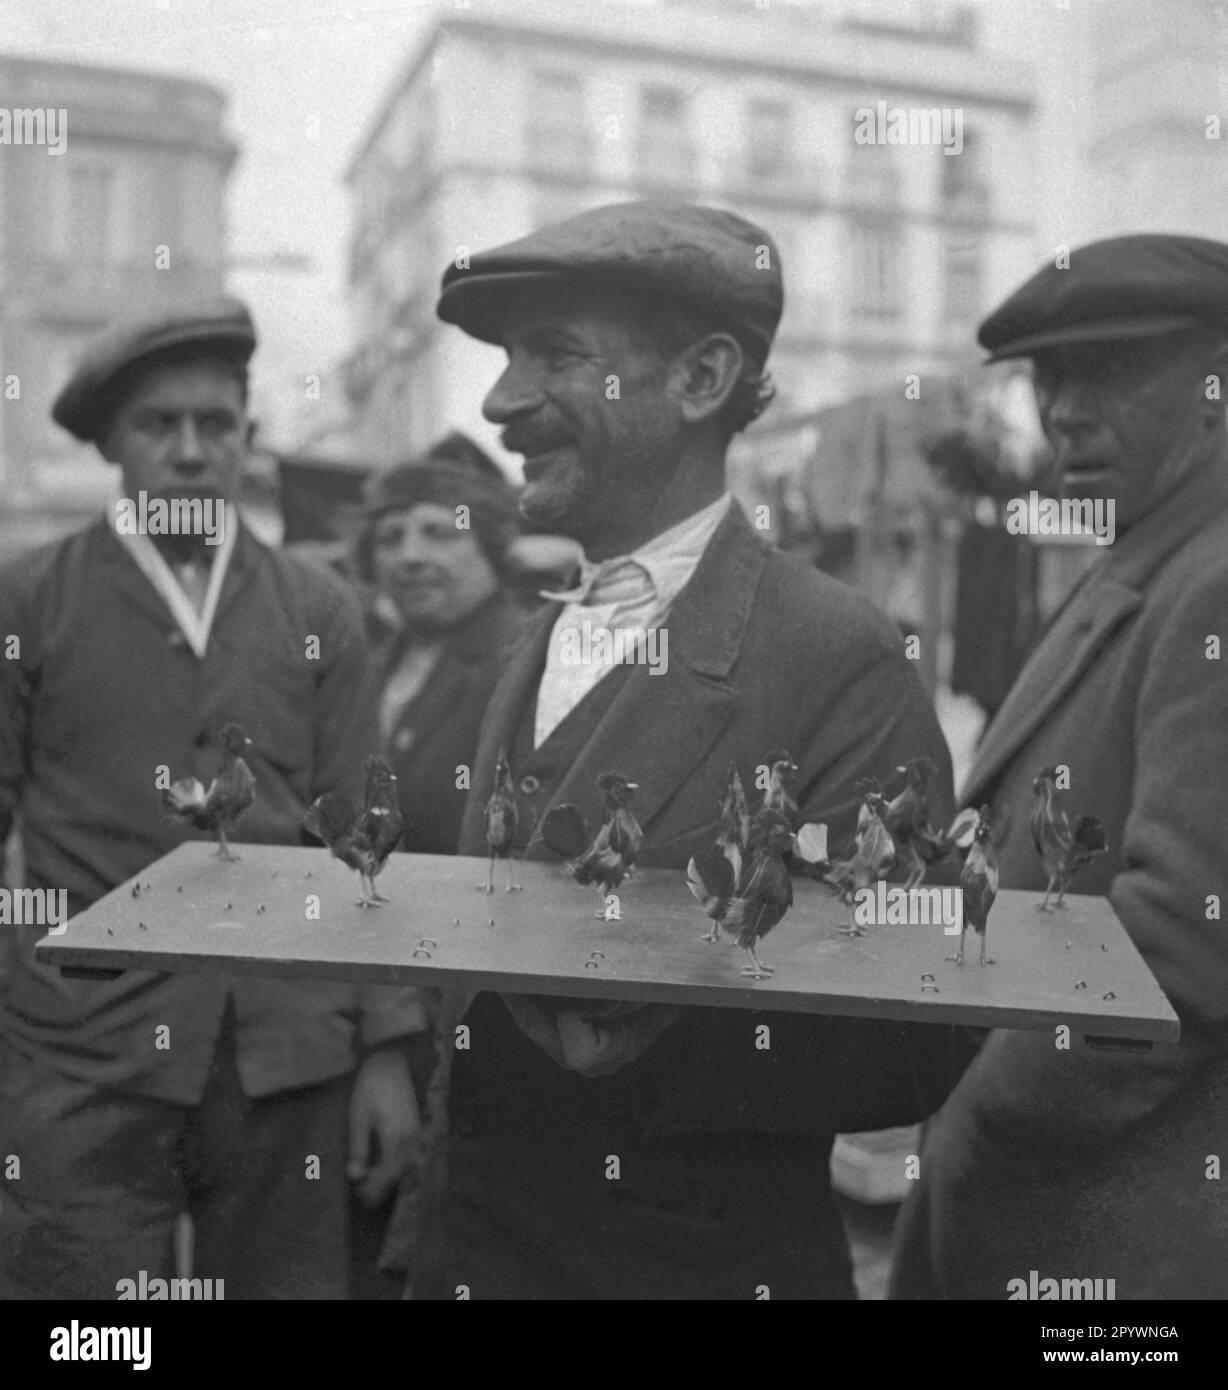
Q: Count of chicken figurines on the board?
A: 11